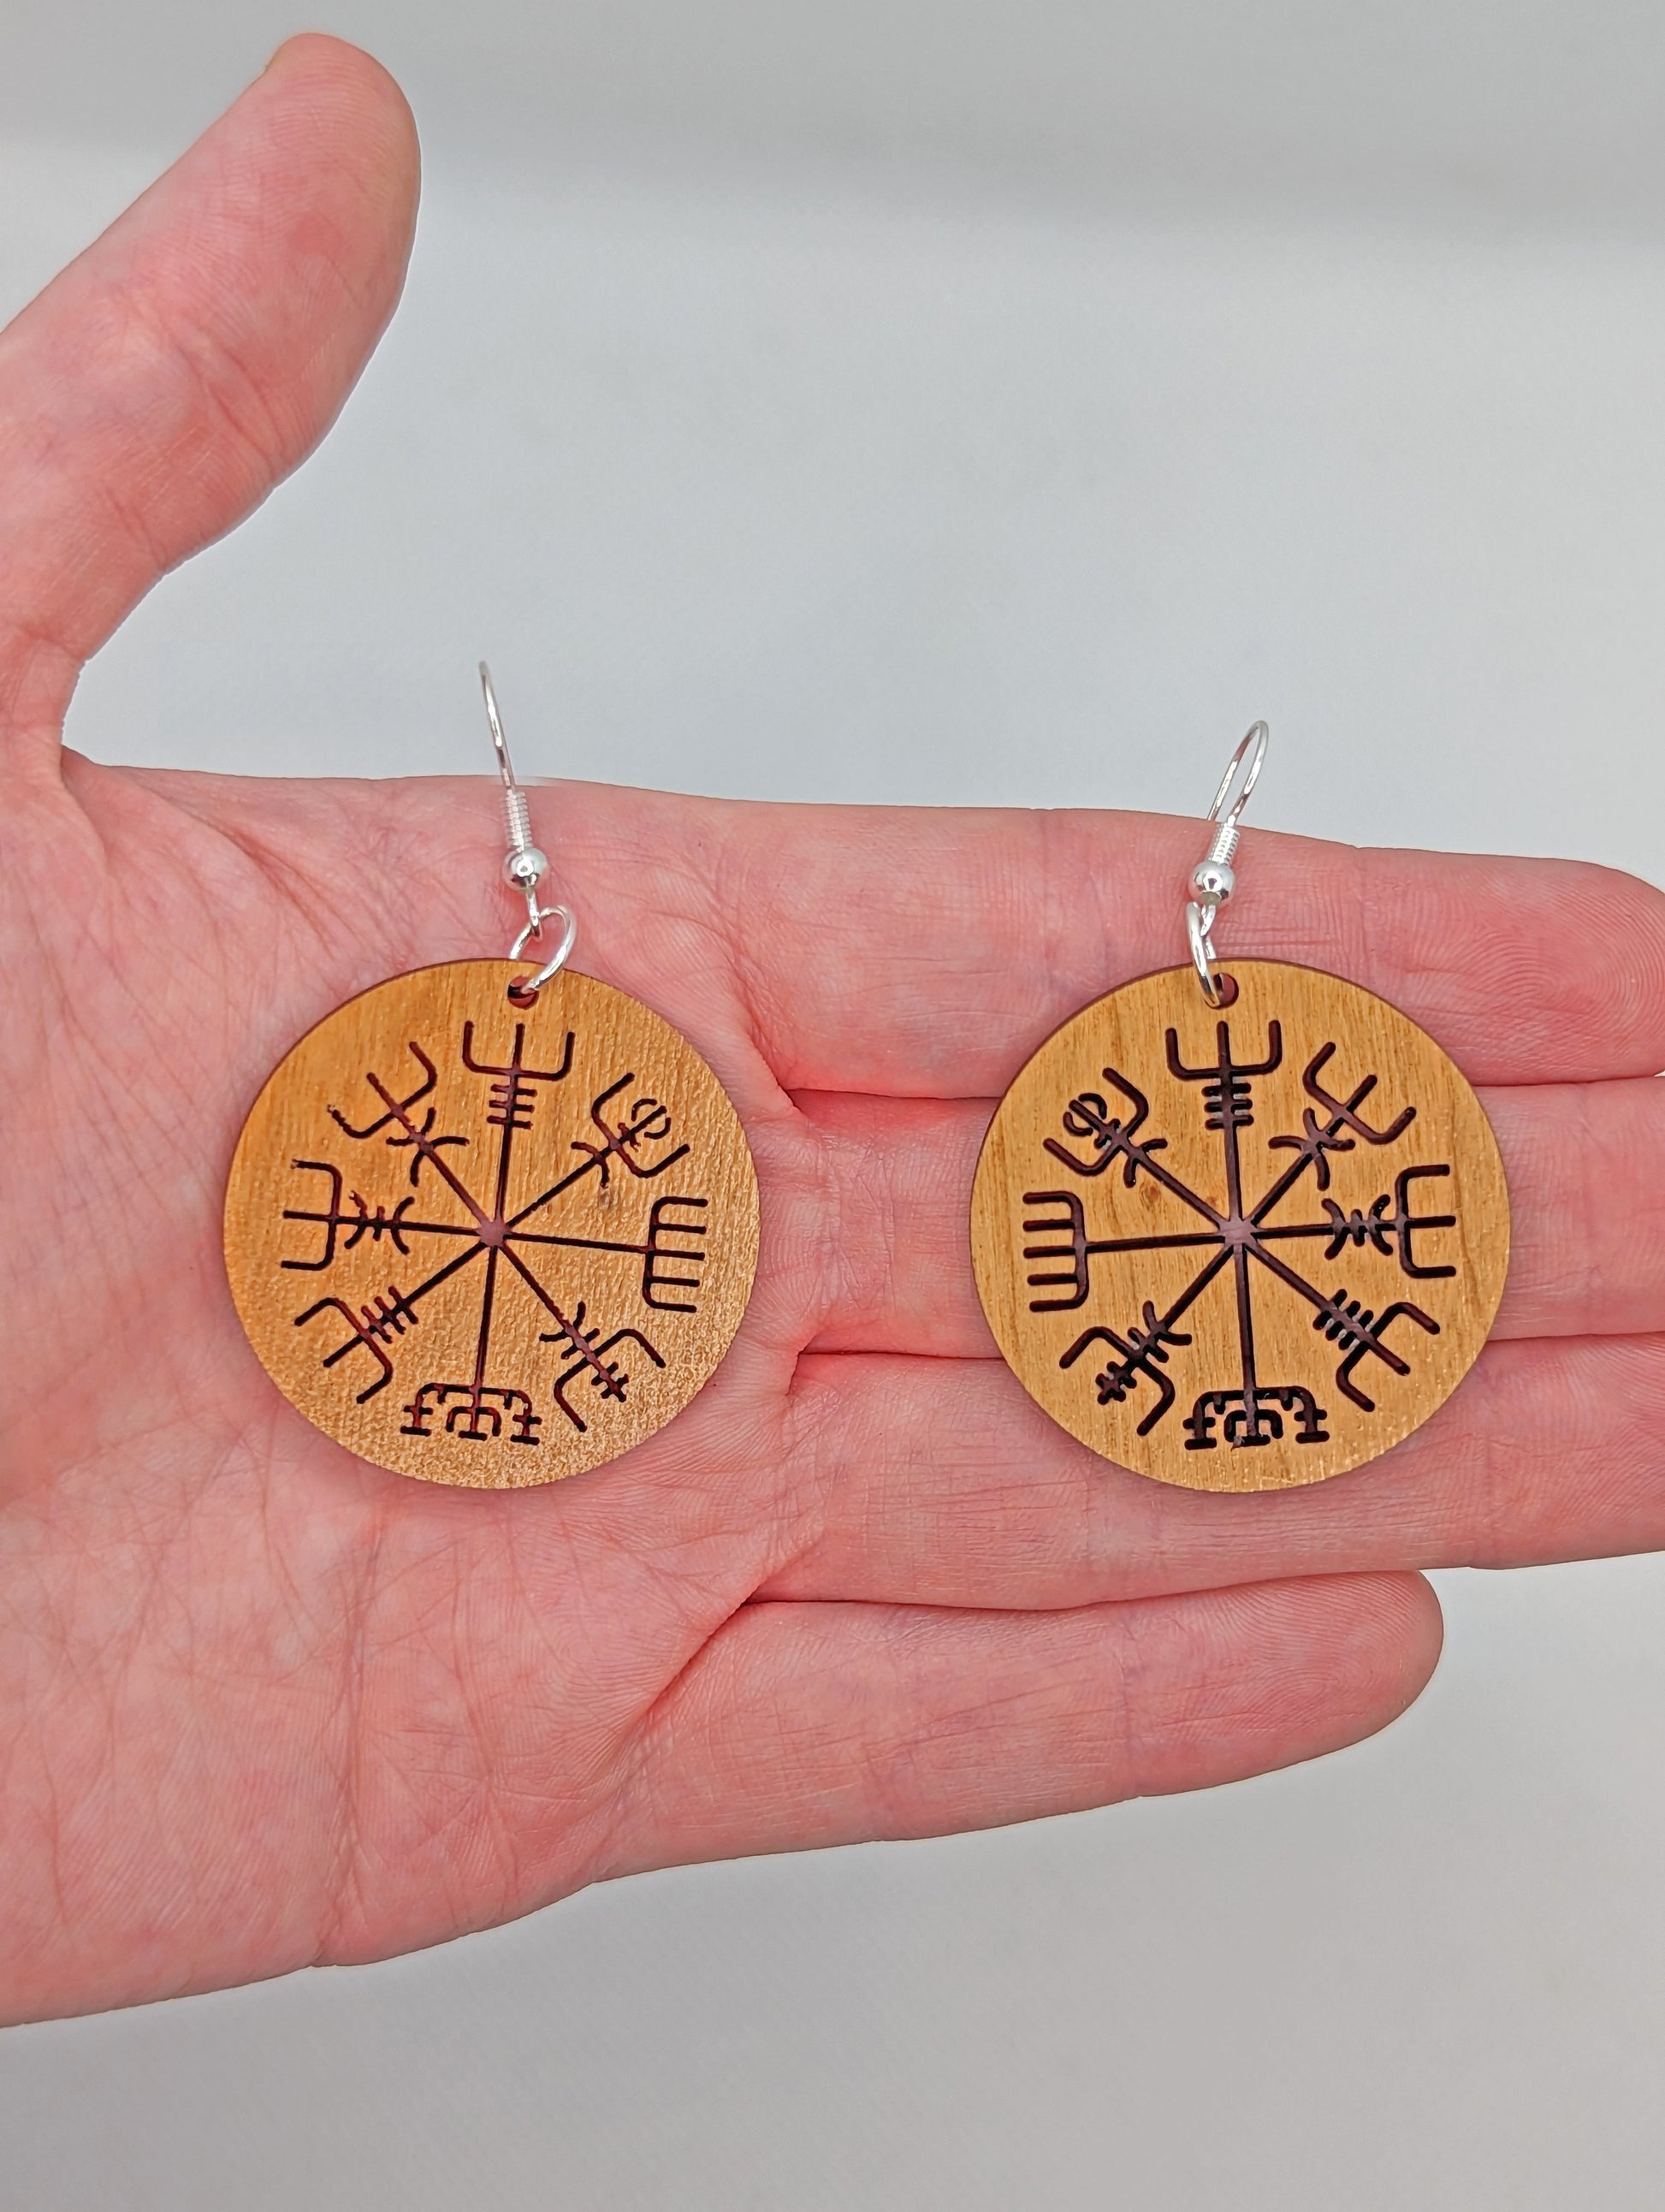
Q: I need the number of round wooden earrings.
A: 2